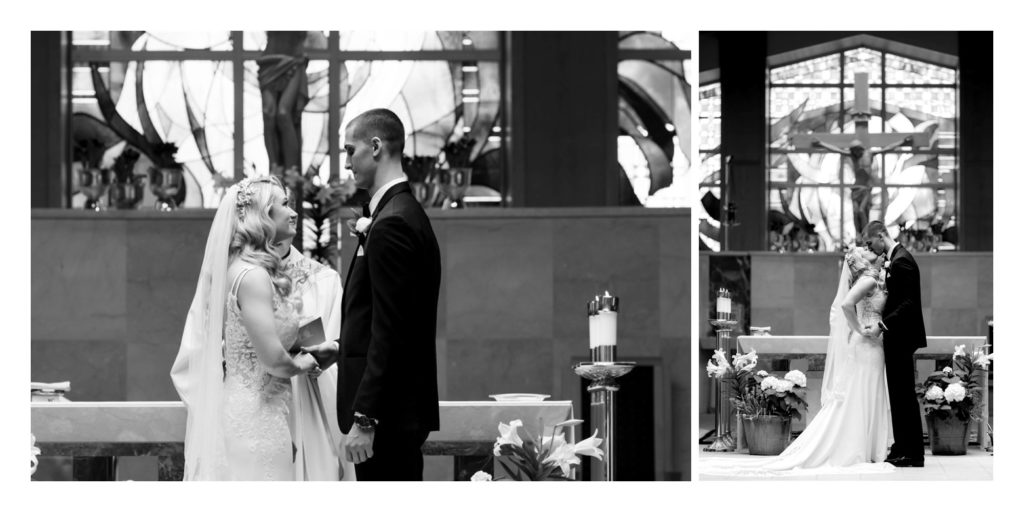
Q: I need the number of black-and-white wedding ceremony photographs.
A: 2